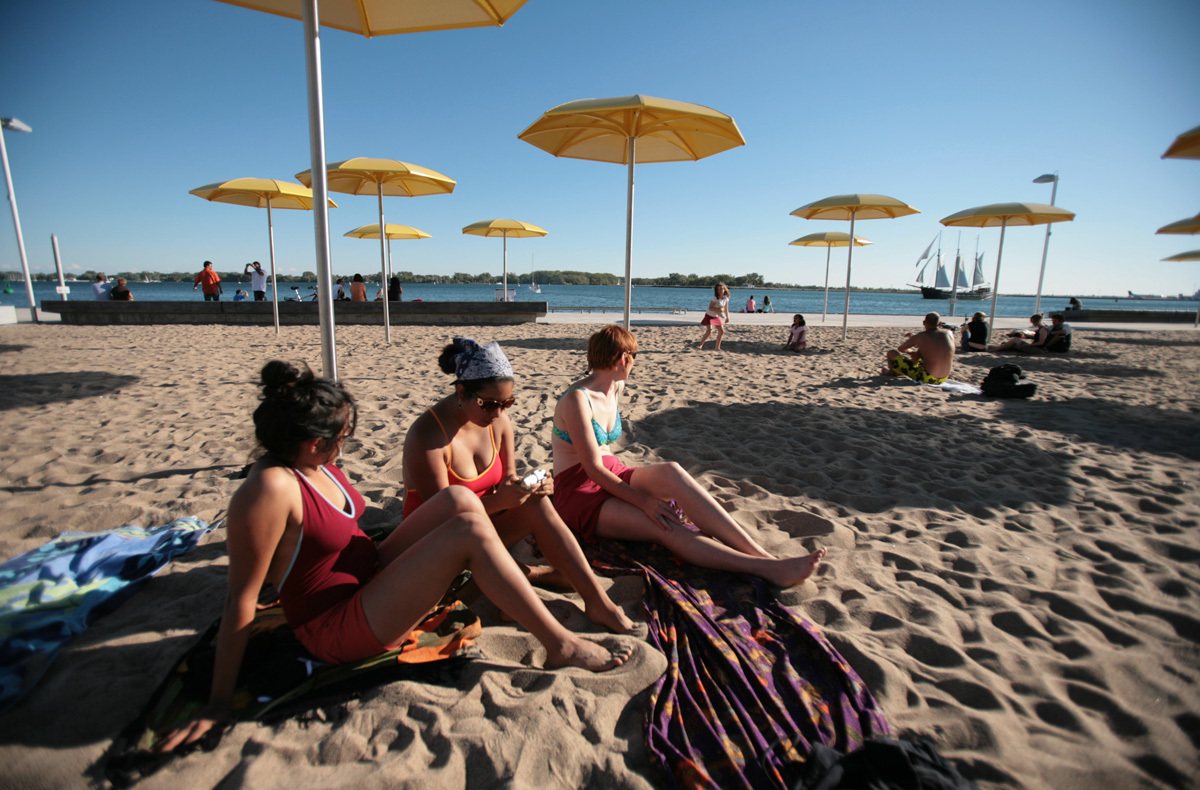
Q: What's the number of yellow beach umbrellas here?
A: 12